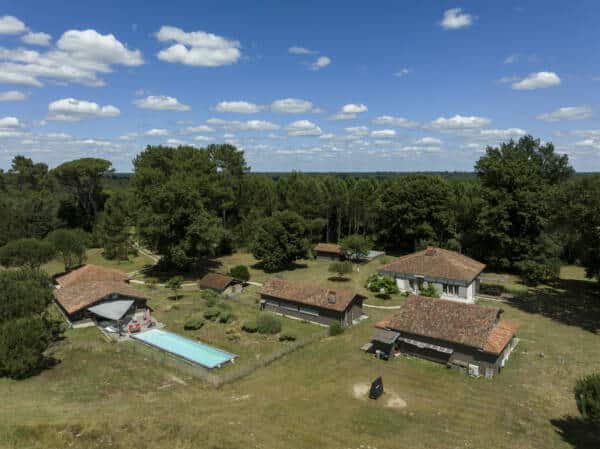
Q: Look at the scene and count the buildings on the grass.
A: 6